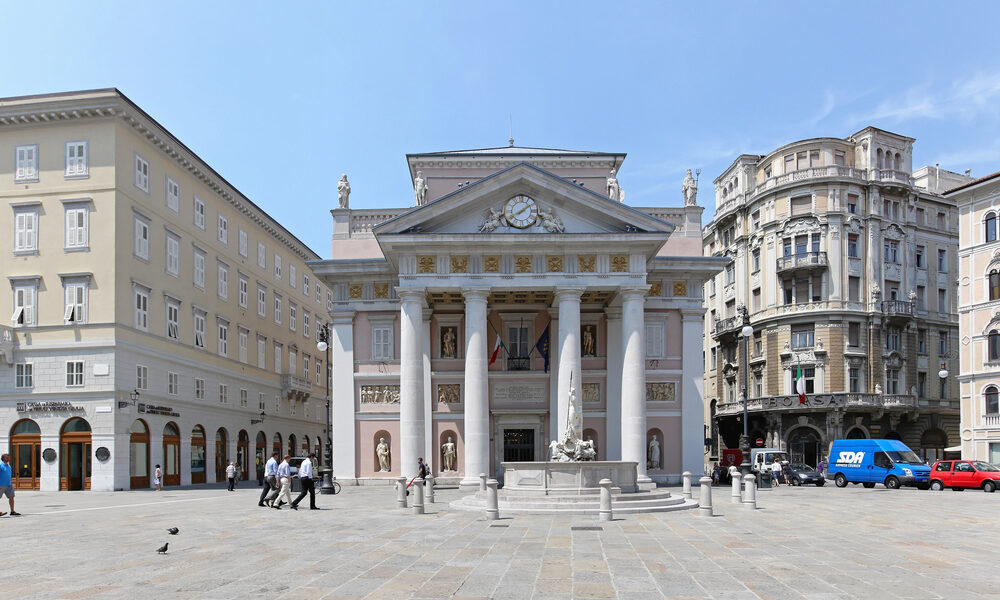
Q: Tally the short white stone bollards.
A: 10